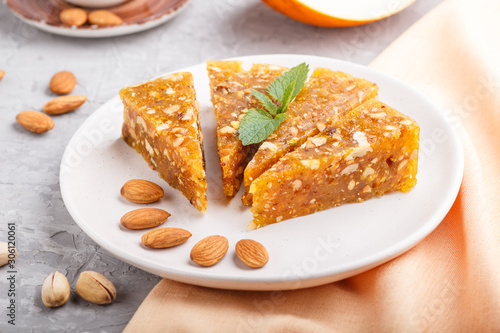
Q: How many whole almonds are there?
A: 10